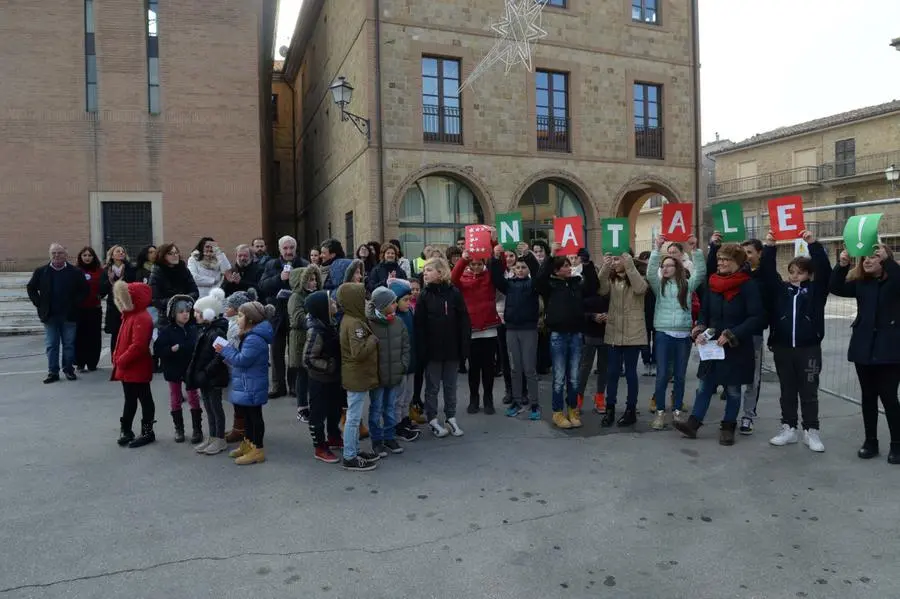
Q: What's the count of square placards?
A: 8